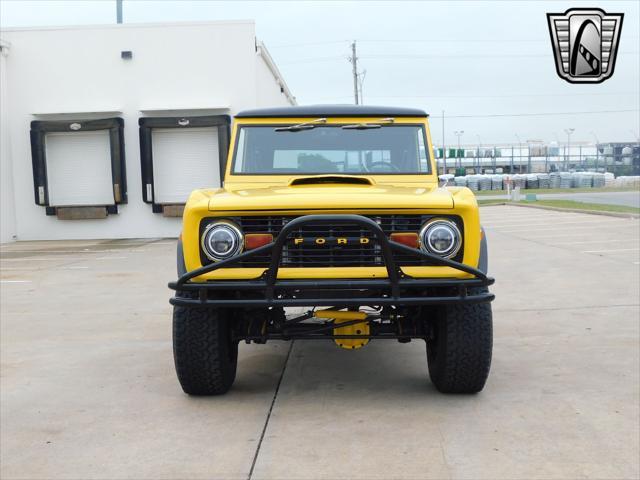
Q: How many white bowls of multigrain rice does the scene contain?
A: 0